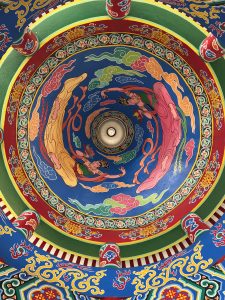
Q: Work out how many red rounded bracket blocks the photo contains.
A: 6